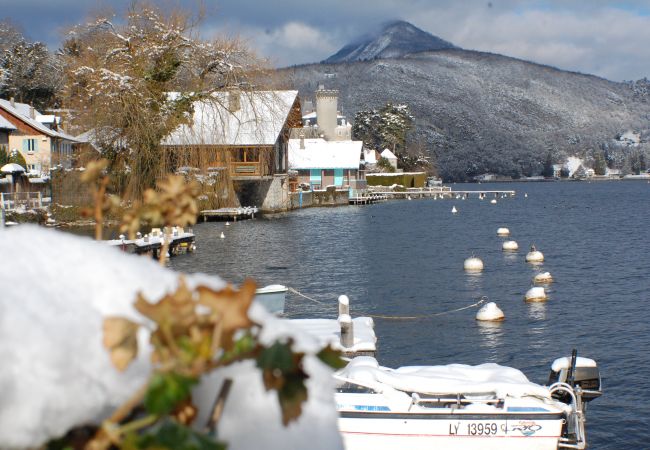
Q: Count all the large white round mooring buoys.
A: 7